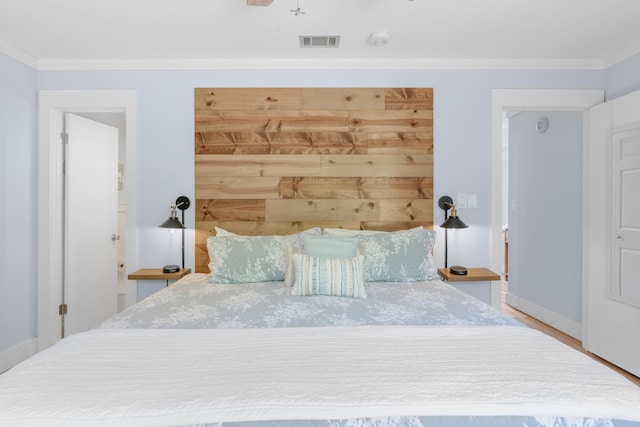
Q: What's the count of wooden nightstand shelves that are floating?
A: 2